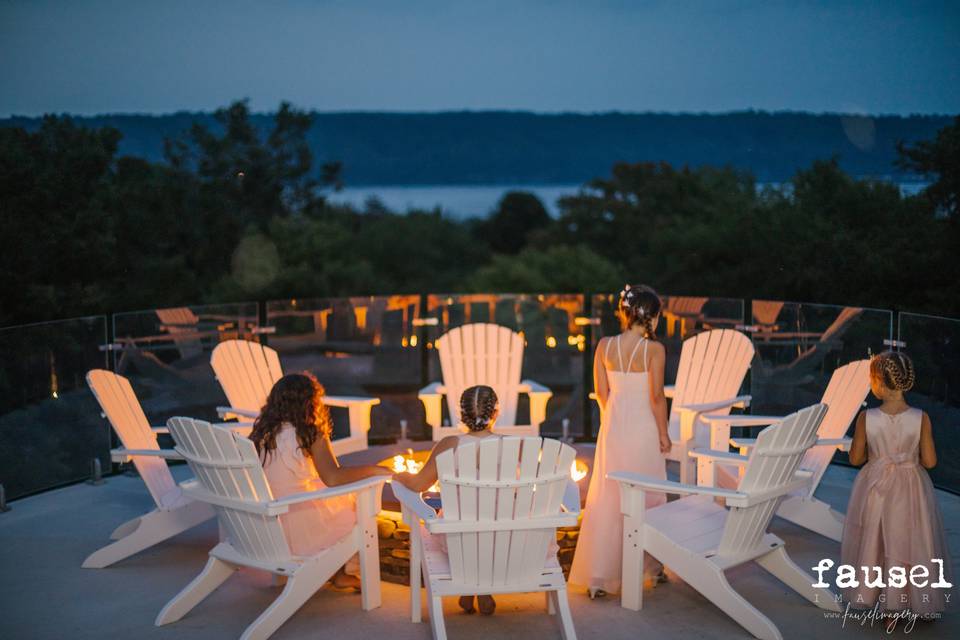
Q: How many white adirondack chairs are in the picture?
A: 8